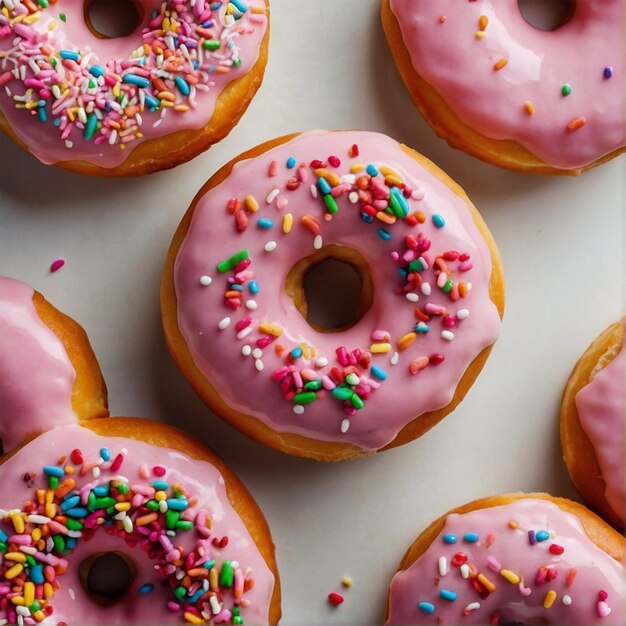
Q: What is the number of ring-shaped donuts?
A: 7